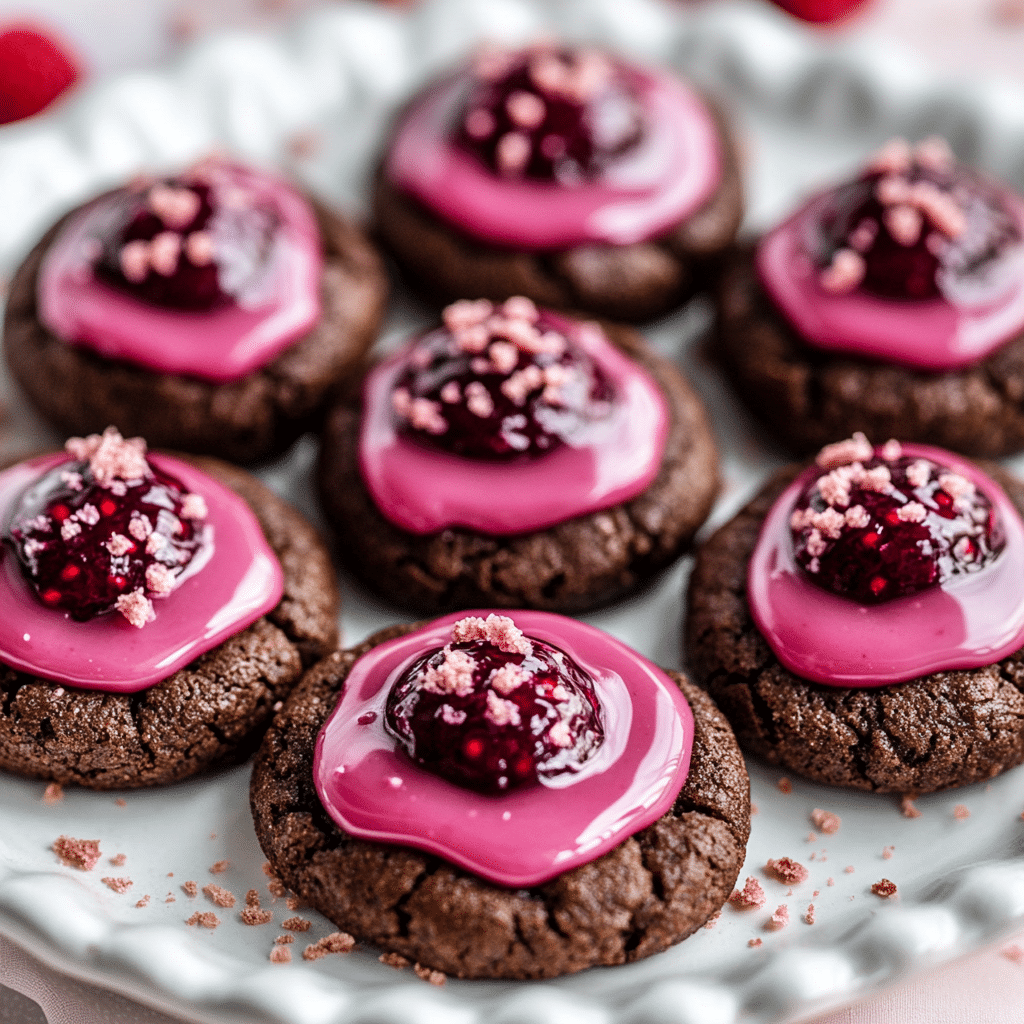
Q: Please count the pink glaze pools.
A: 7